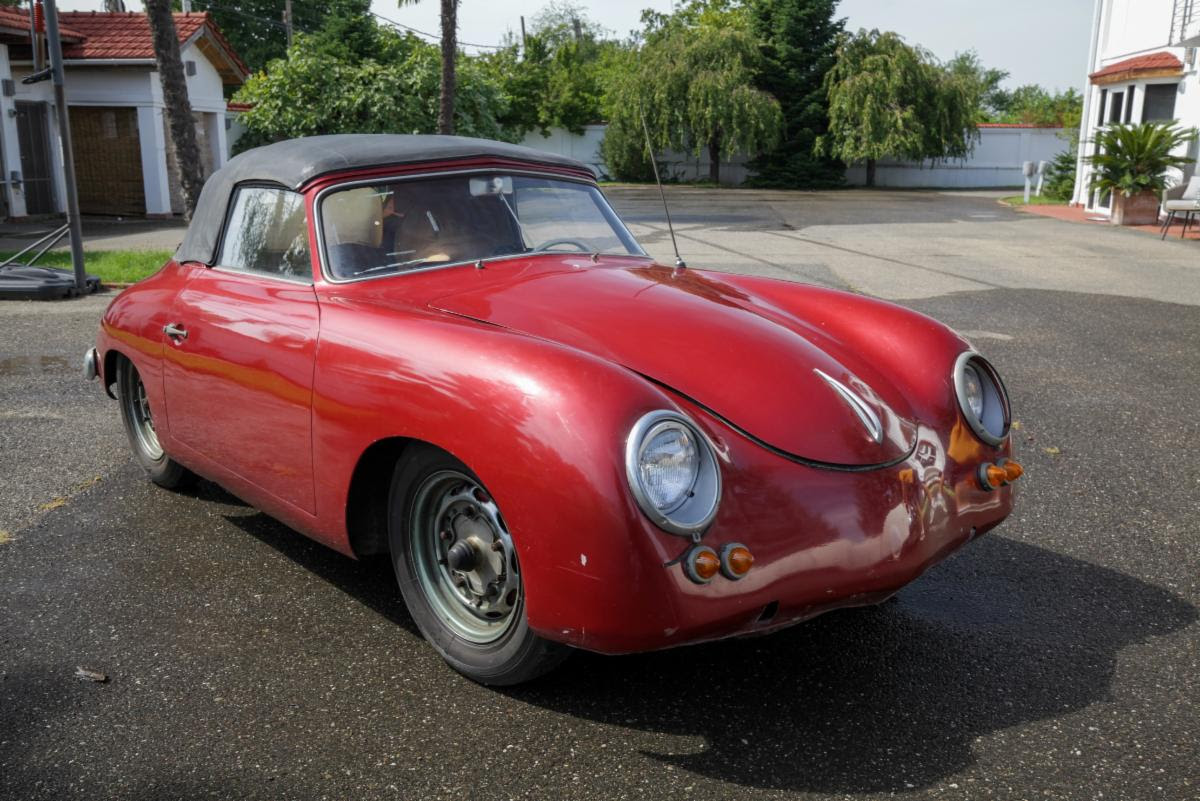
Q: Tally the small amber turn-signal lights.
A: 4